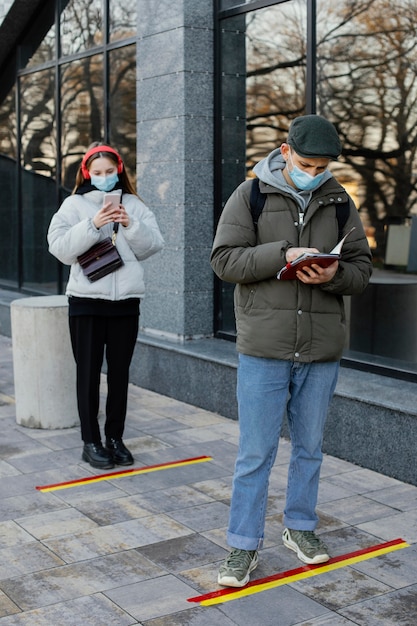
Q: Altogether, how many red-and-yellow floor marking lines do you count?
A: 2